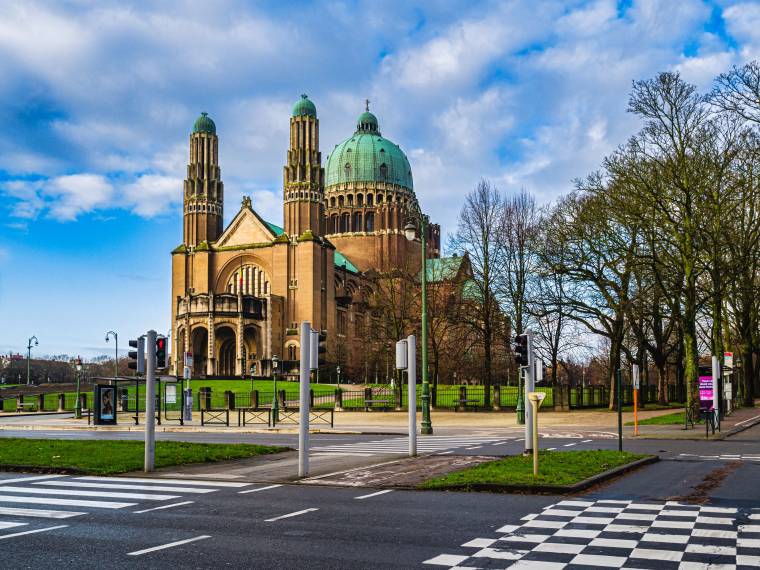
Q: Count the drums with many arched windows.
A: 1